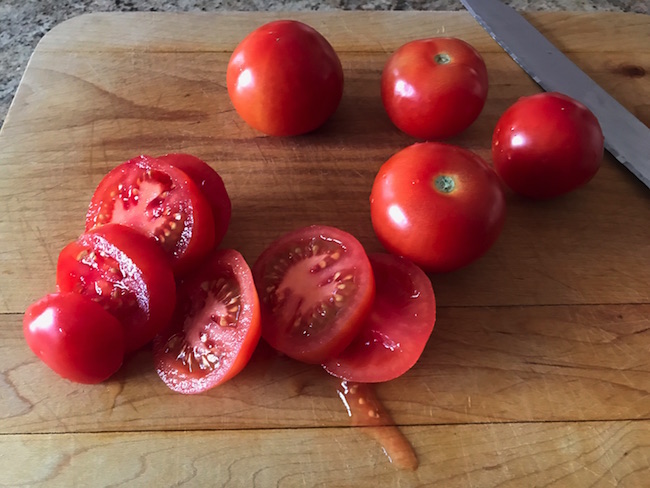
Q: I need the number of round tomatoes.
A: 4